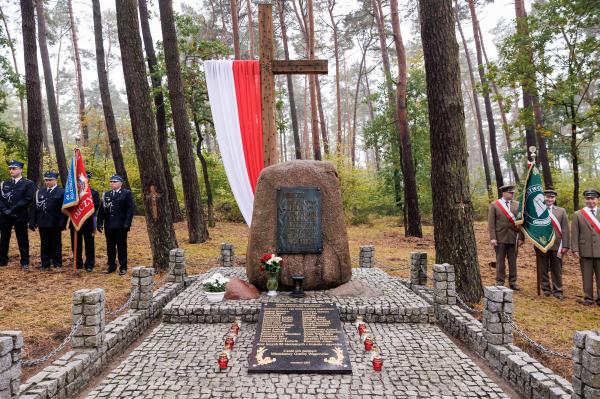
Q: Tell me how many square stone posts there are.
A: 10